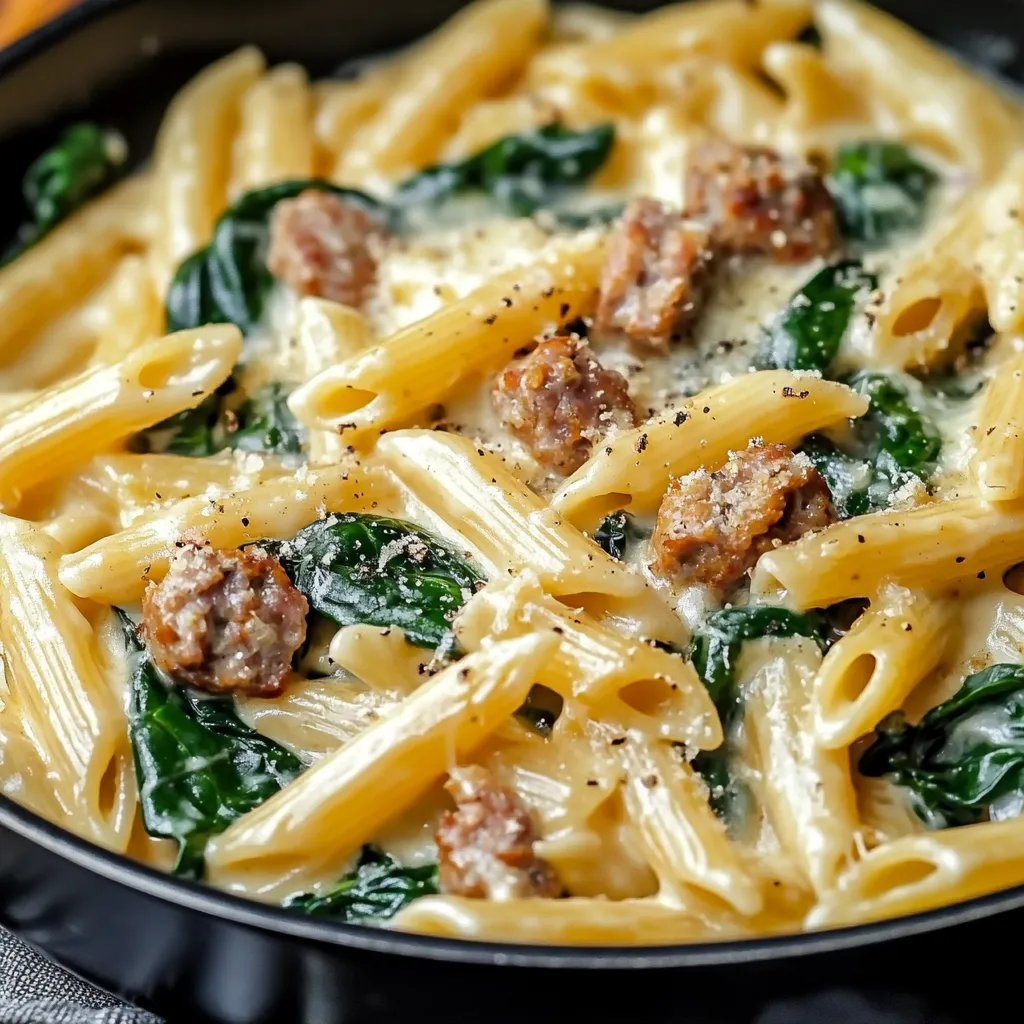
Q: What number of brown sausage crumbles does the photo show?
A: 7